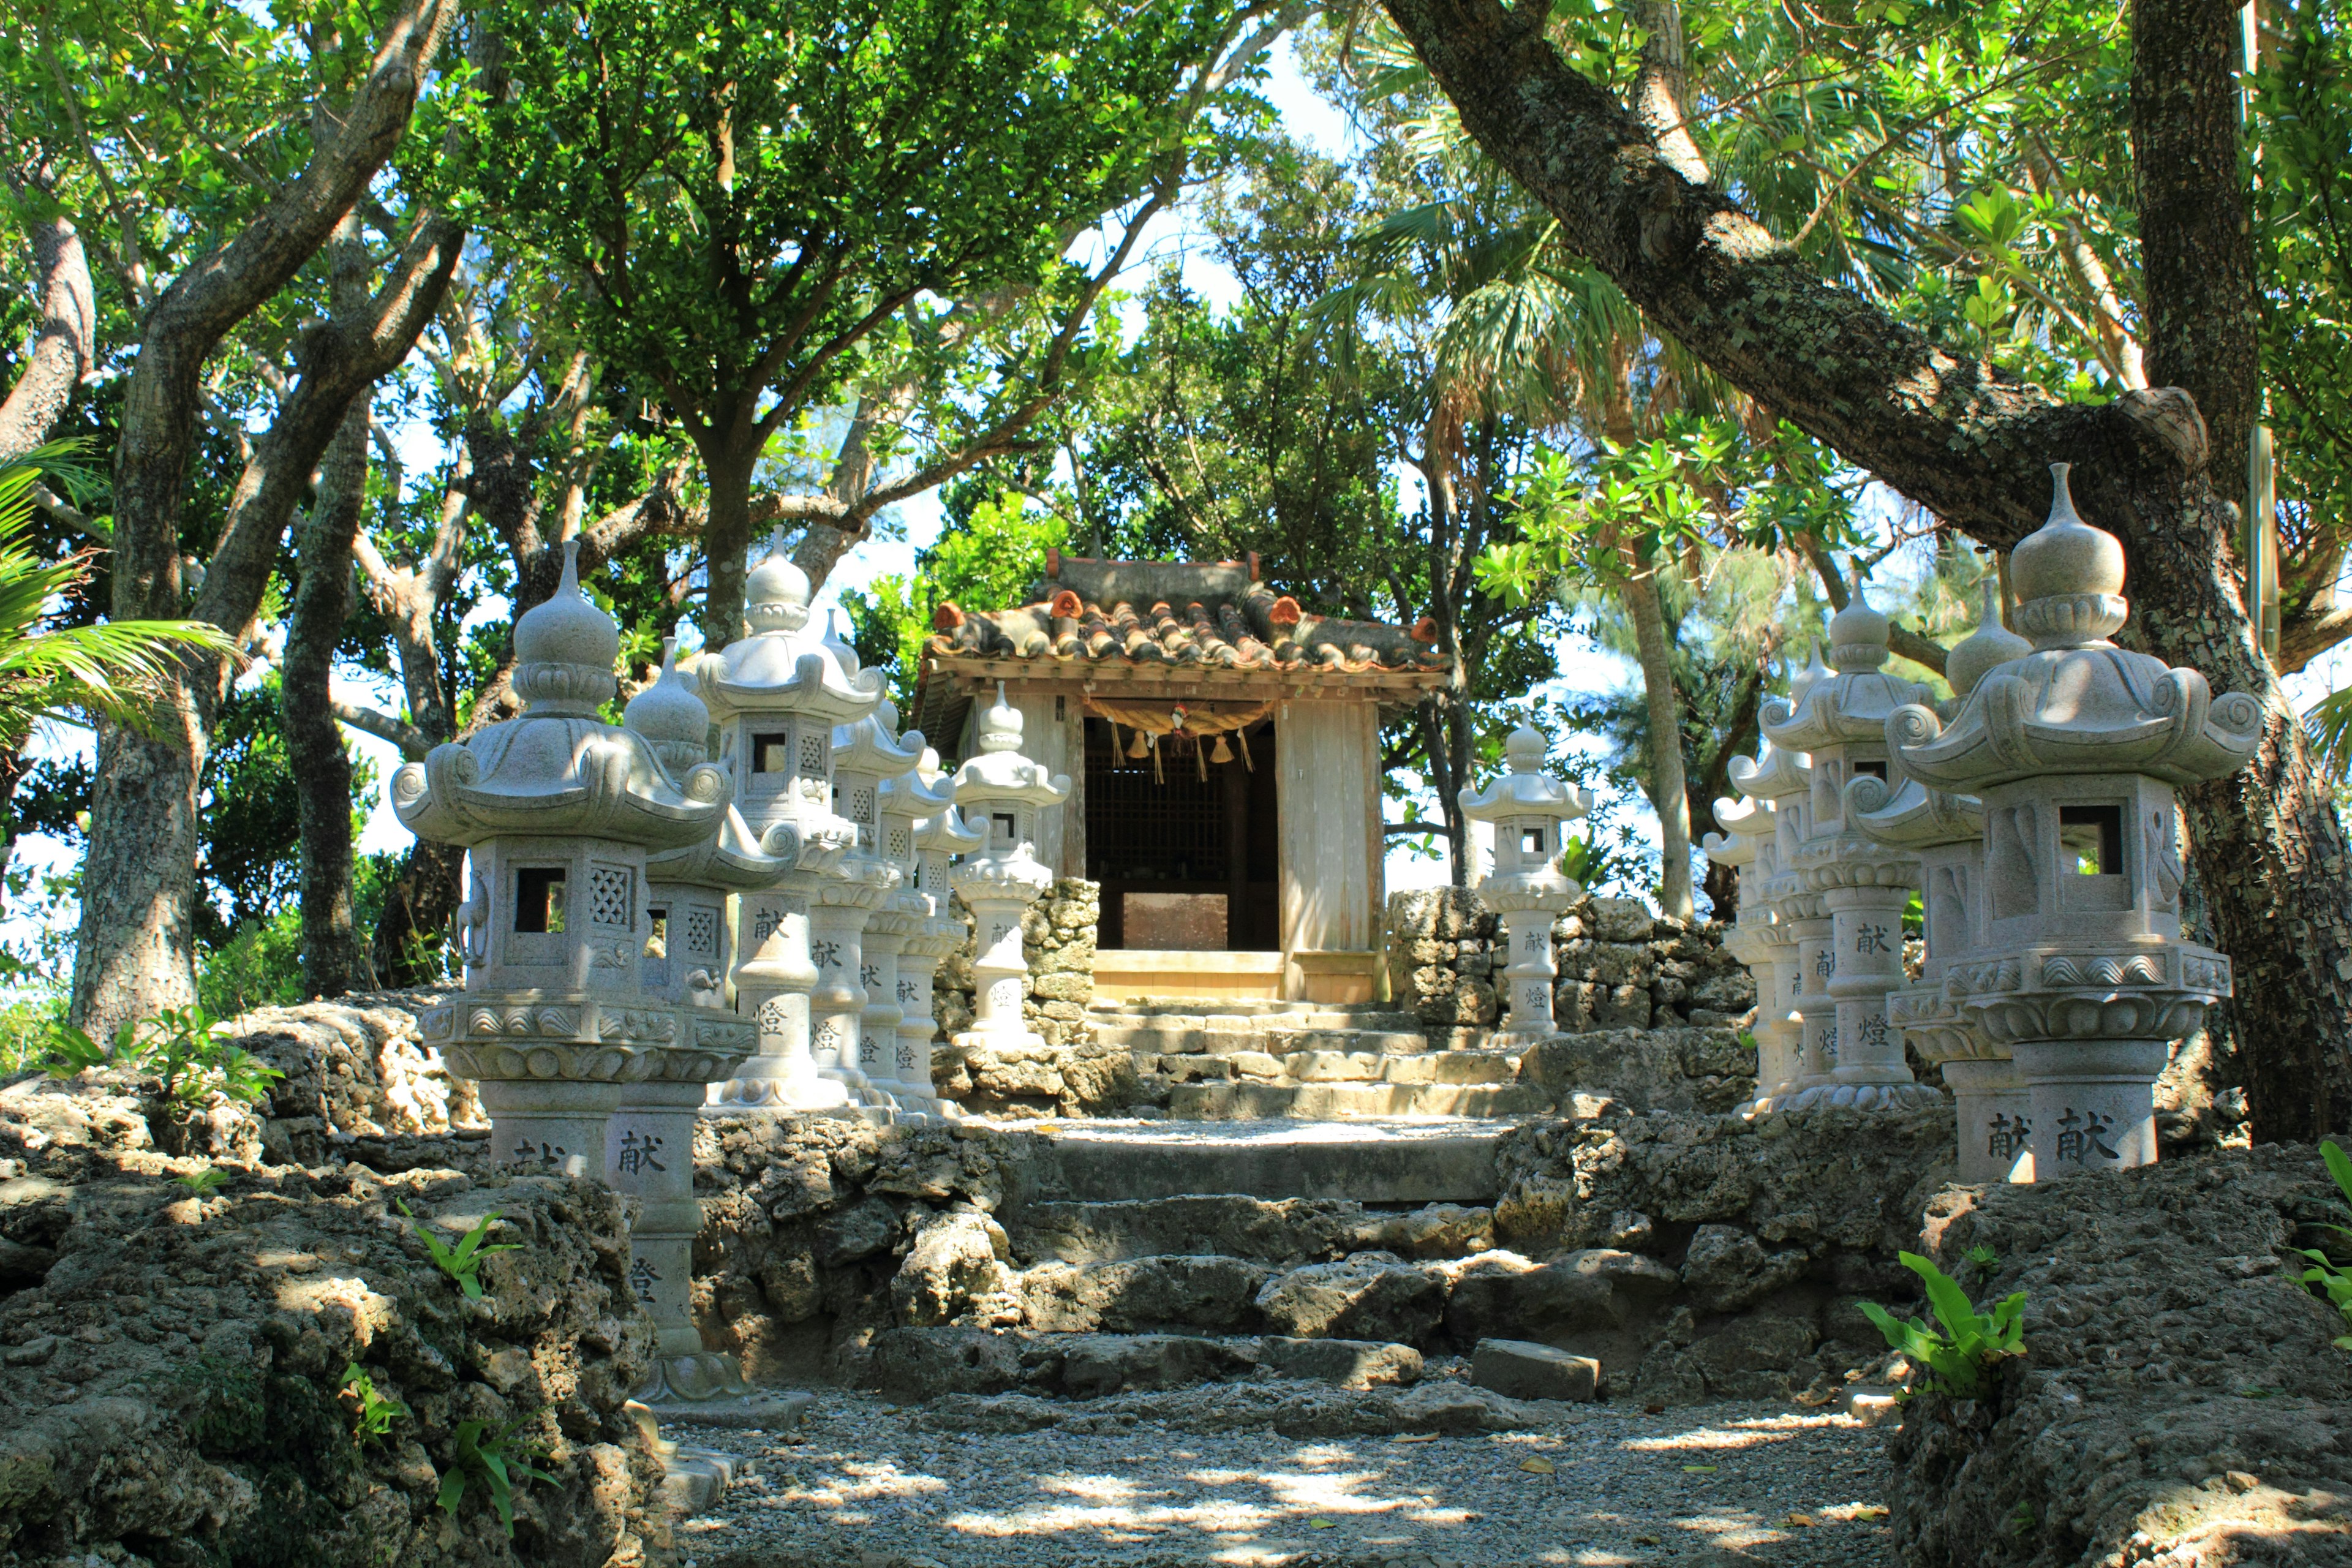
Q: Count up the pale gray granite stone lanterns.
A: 14